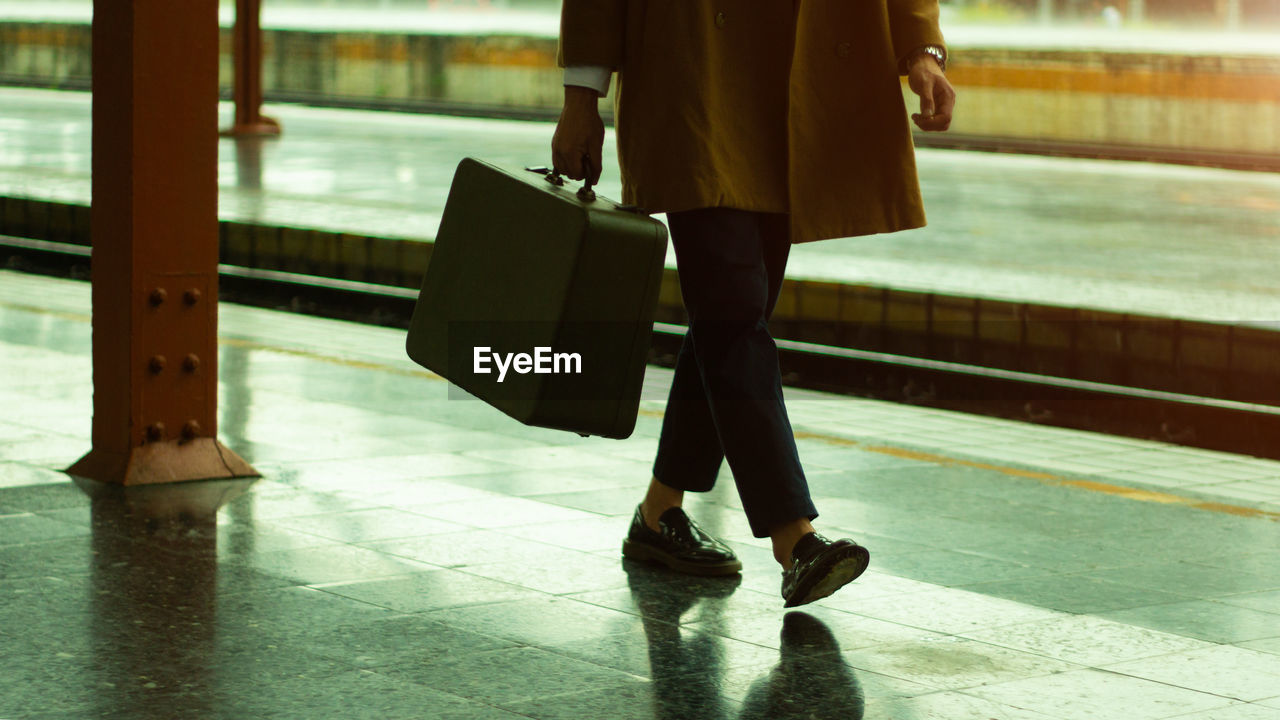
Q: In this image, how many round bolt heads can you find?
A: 6